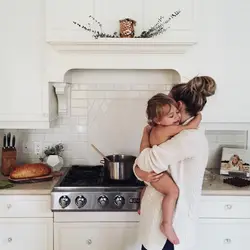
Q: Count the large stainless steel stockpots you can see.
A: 1